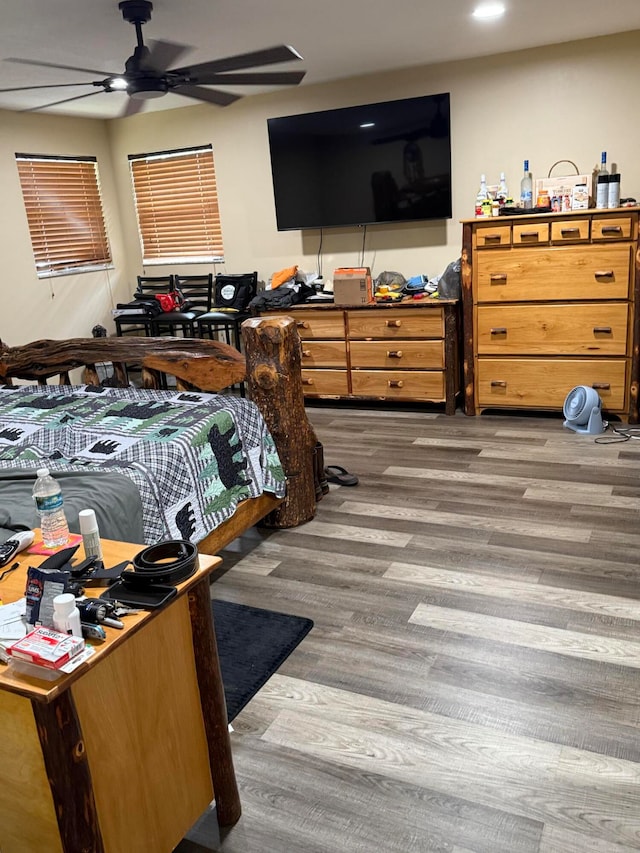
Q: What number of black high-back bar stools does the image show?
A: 3